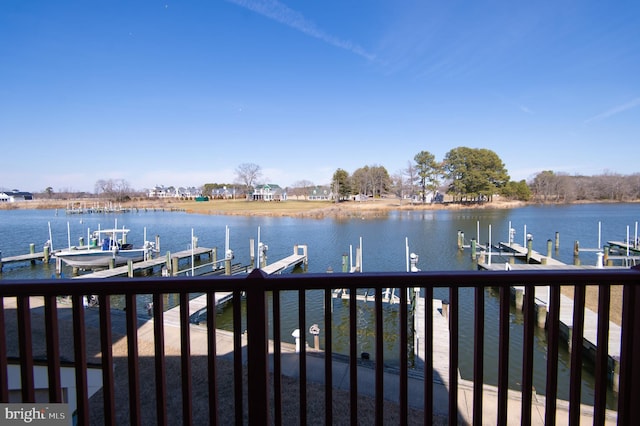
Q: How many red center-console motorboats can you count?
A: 0